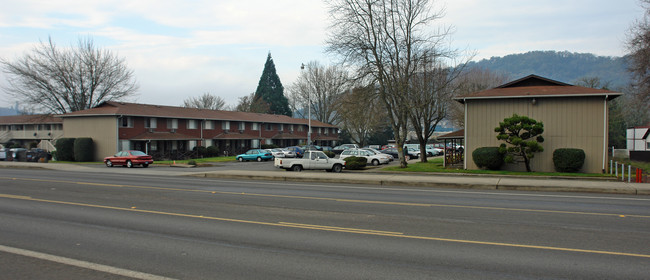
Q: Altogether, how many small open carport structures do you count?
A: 1